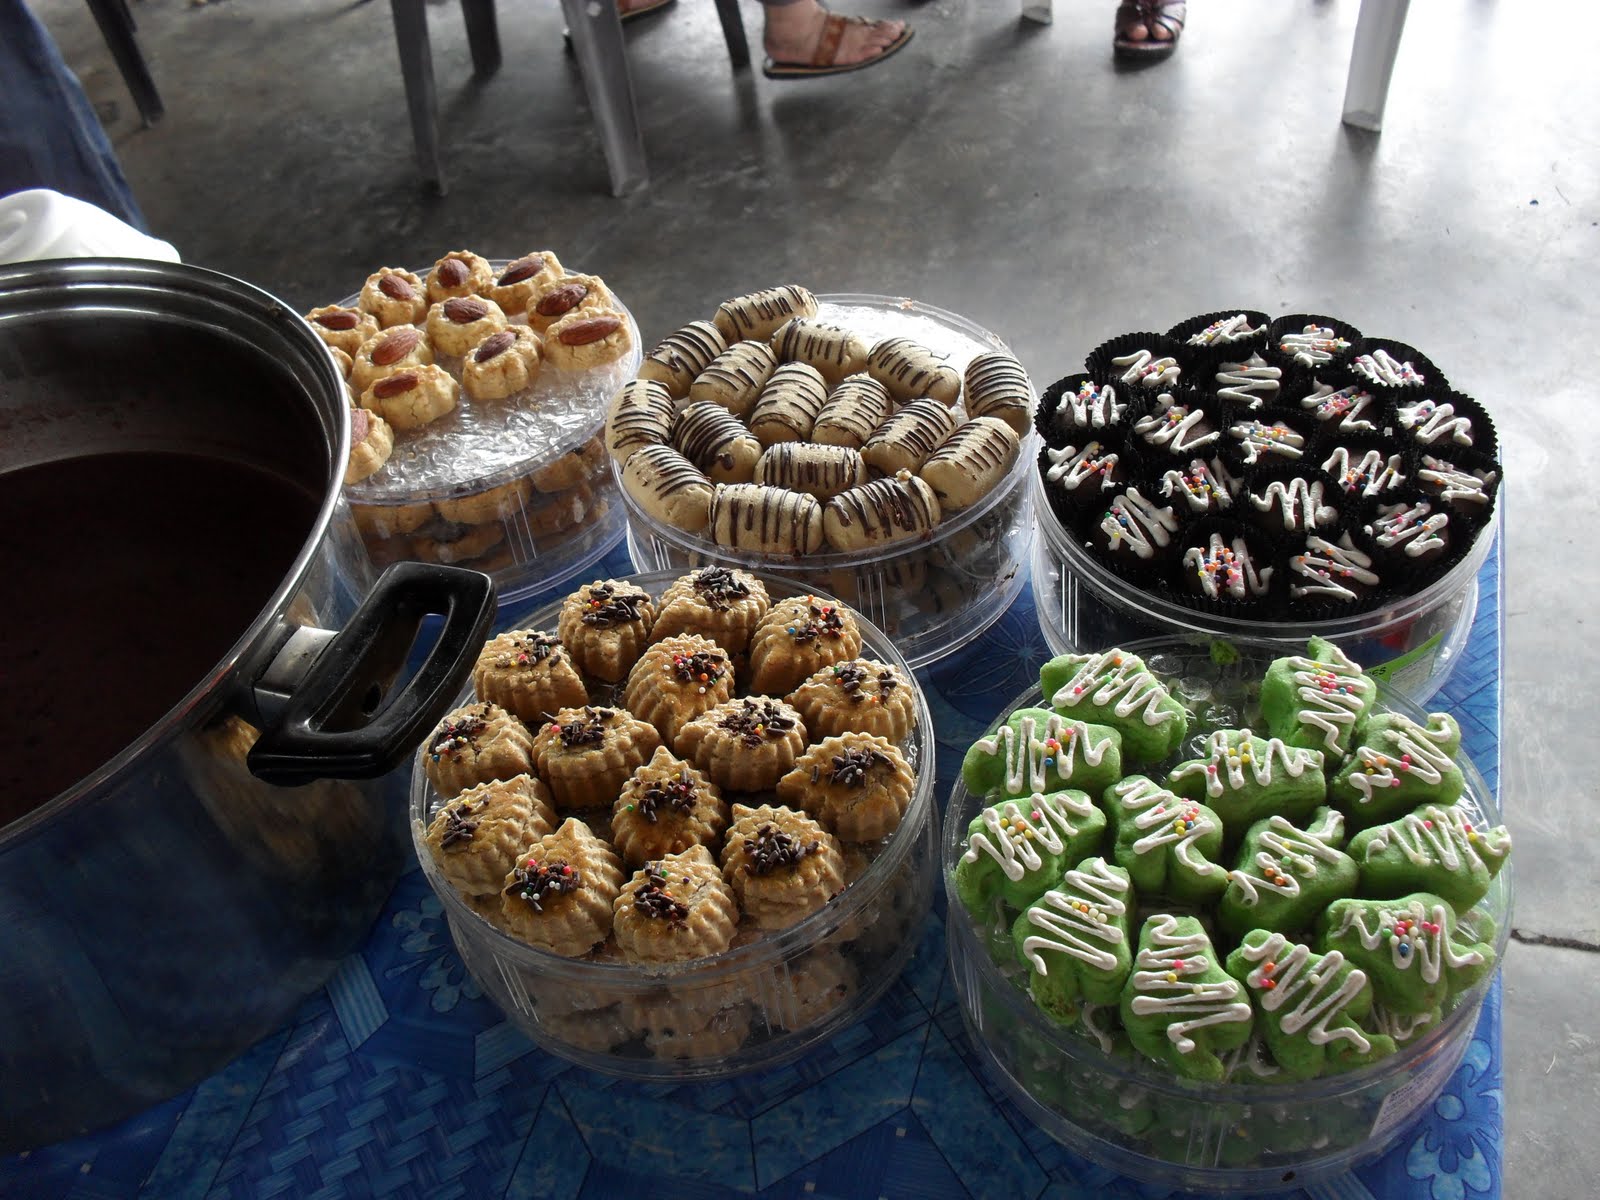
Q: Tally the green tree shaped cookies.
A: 13